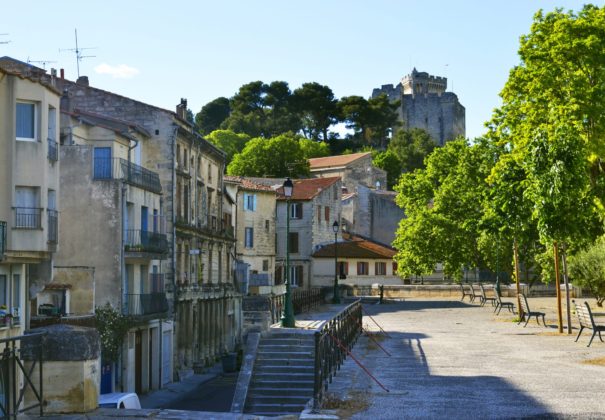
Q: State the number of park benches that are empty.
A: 6